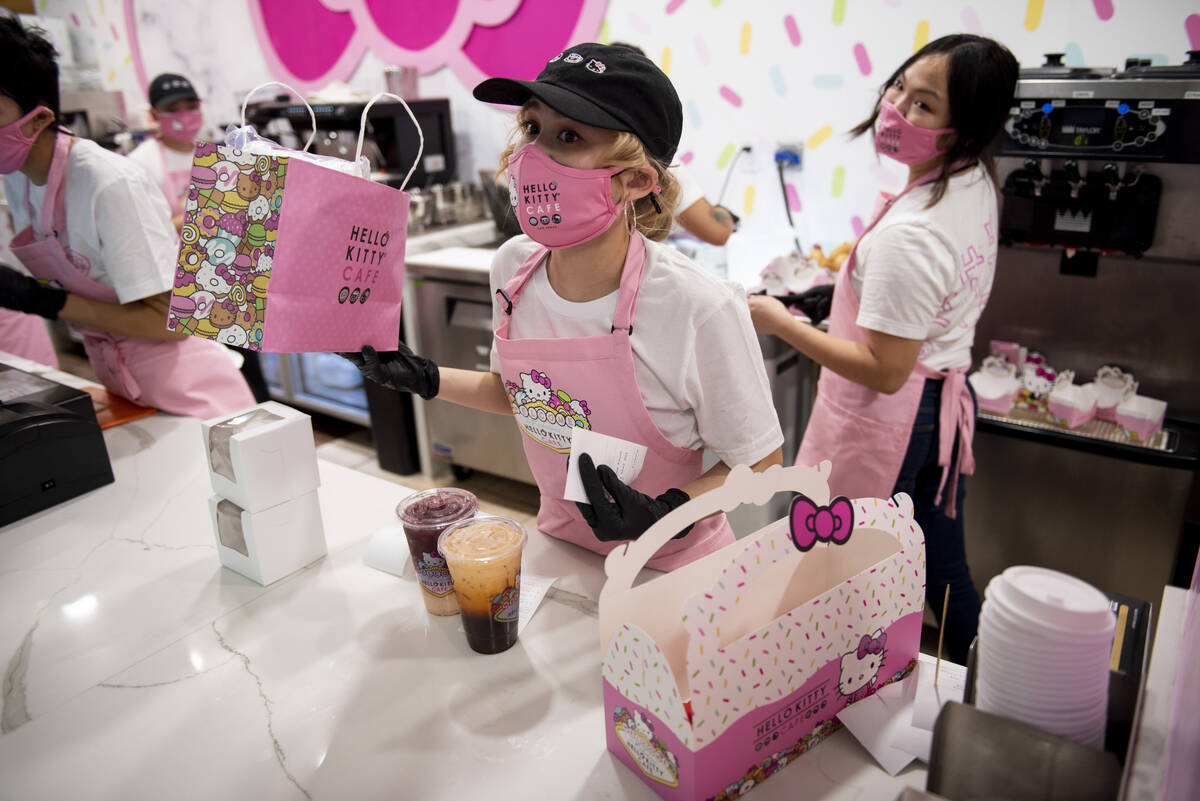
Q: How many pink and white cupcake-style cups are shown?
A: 4